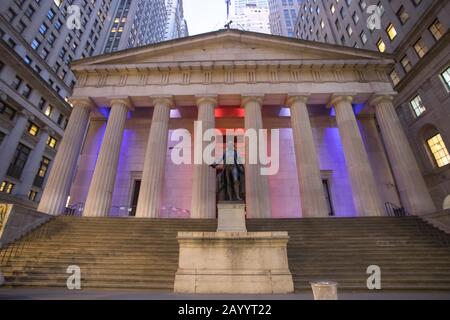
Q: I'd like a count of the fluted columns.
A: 8